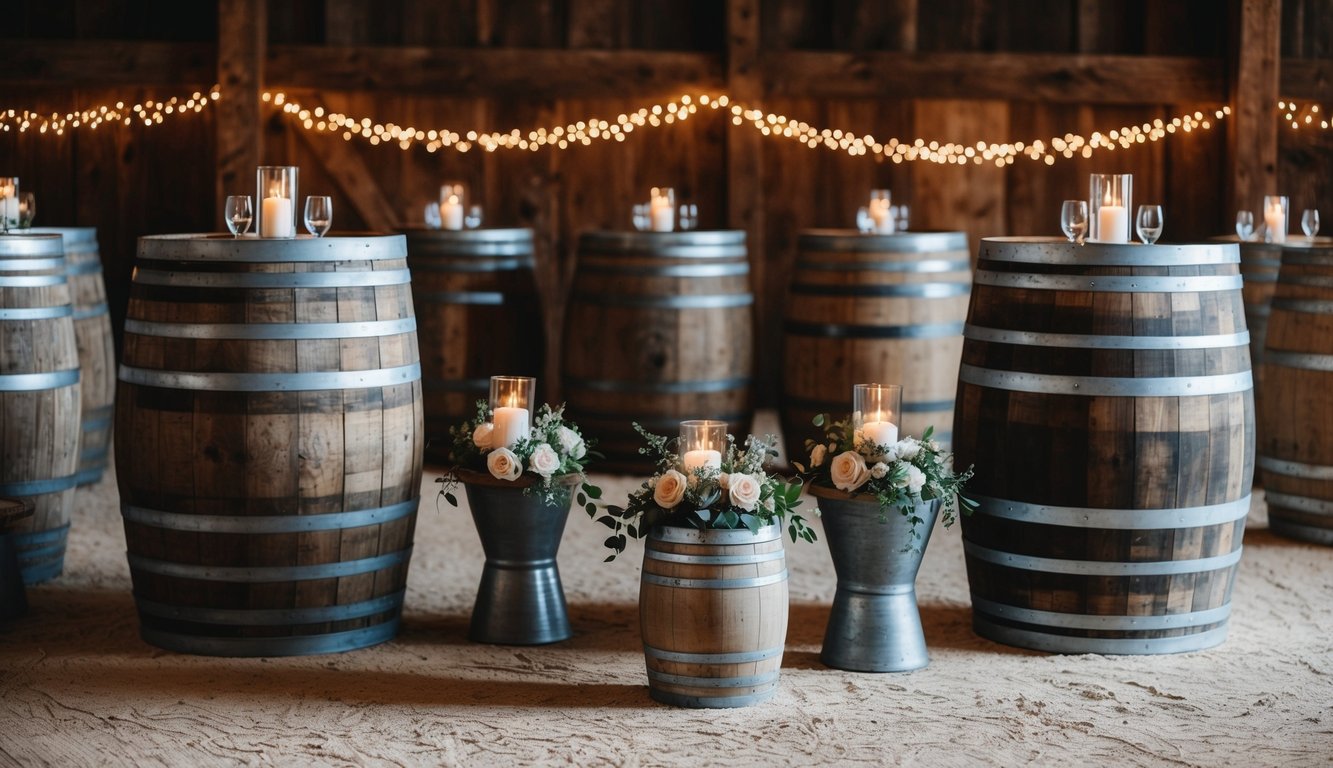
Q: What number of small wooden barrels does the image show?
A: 1